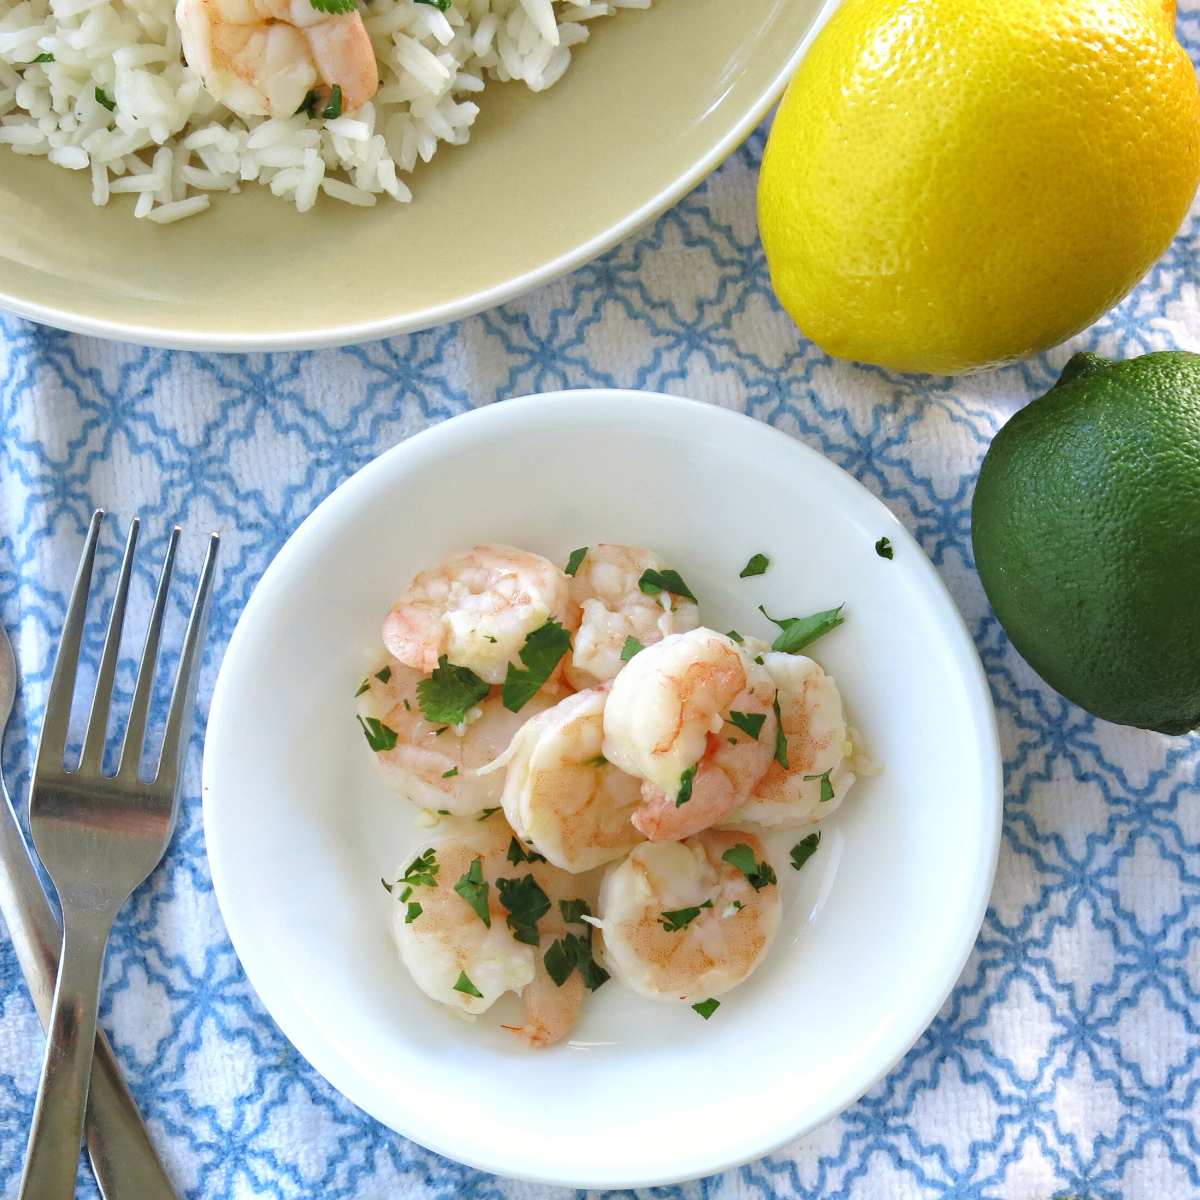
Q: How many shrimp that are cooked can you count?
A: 9